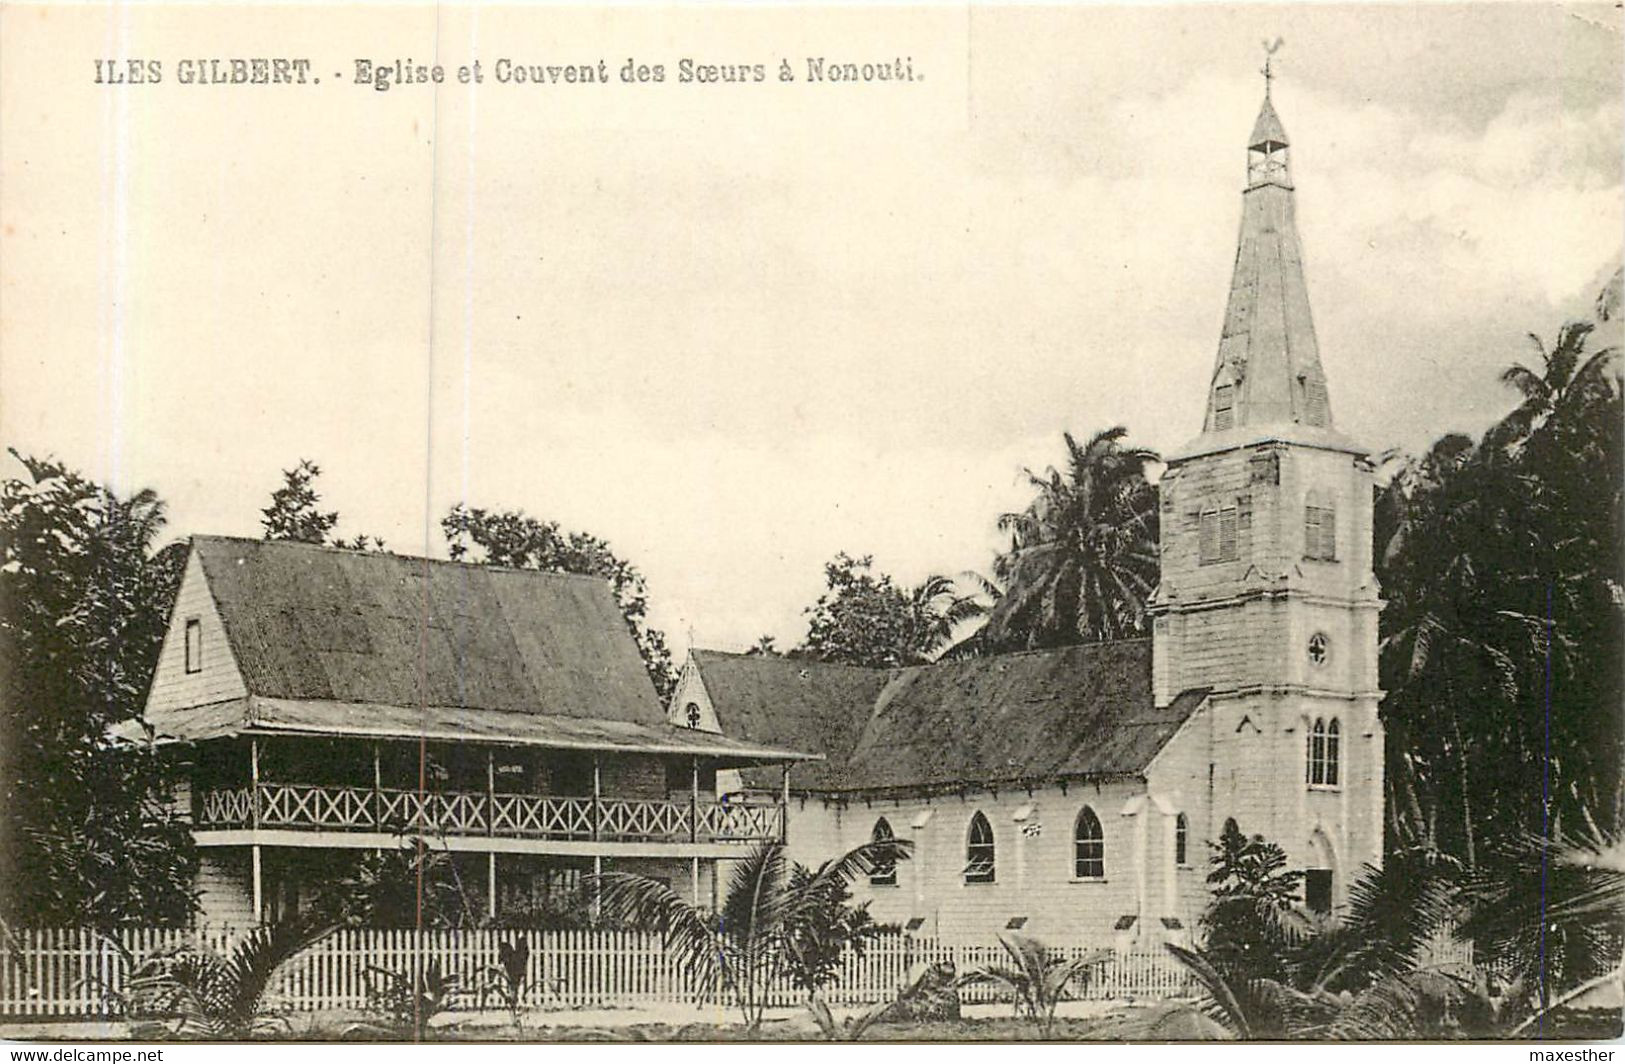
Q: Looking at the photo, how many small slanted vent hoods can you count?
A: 4